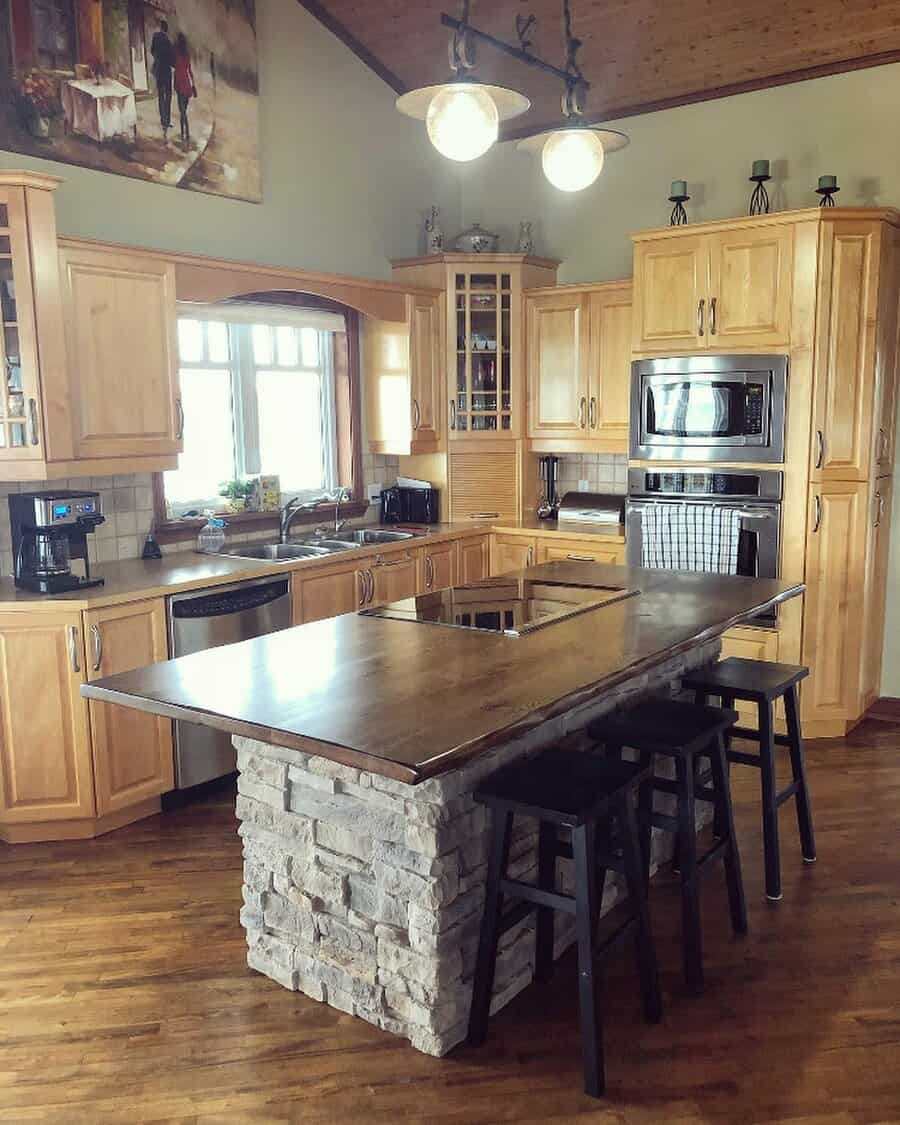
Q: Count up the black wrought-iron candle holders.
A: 3